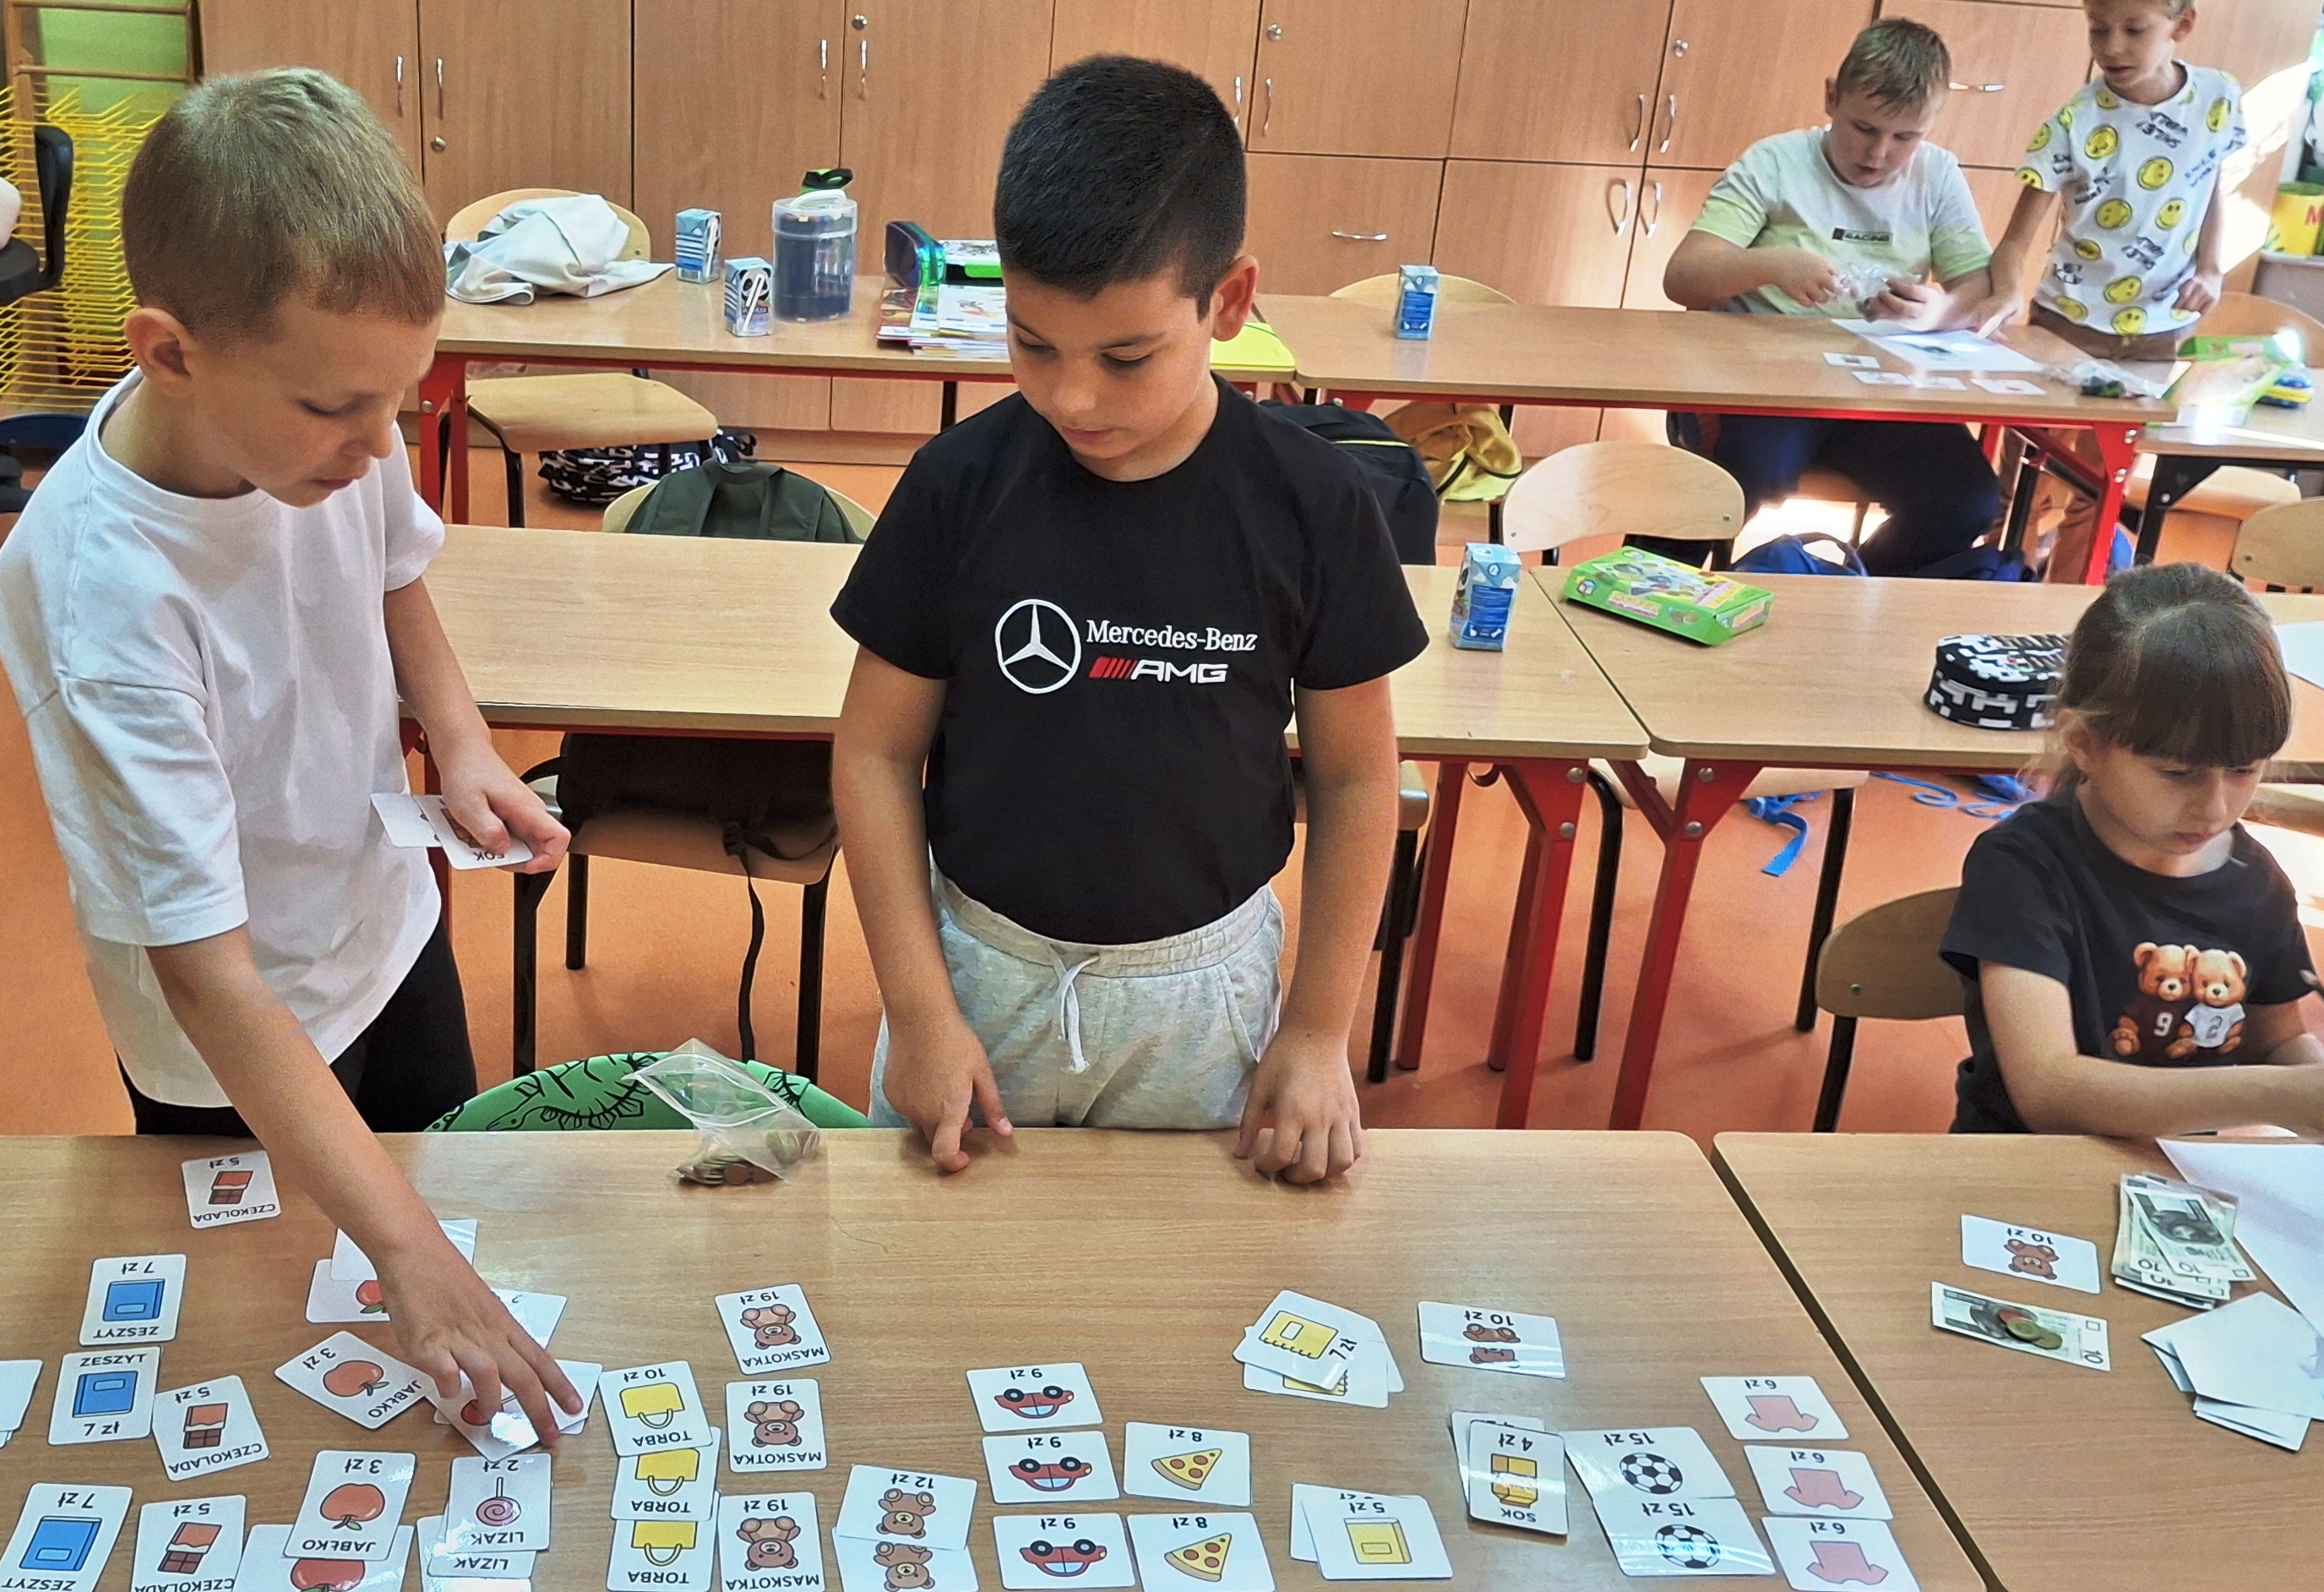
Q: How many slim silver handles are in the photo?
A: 12